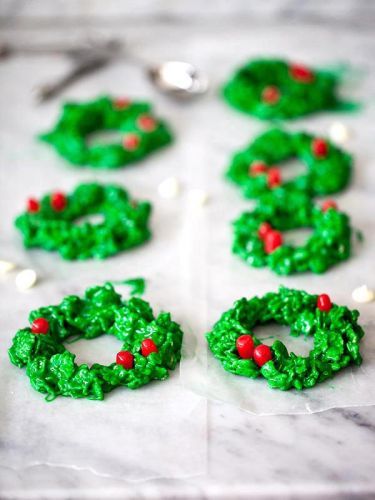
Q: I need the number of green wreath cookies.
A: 7